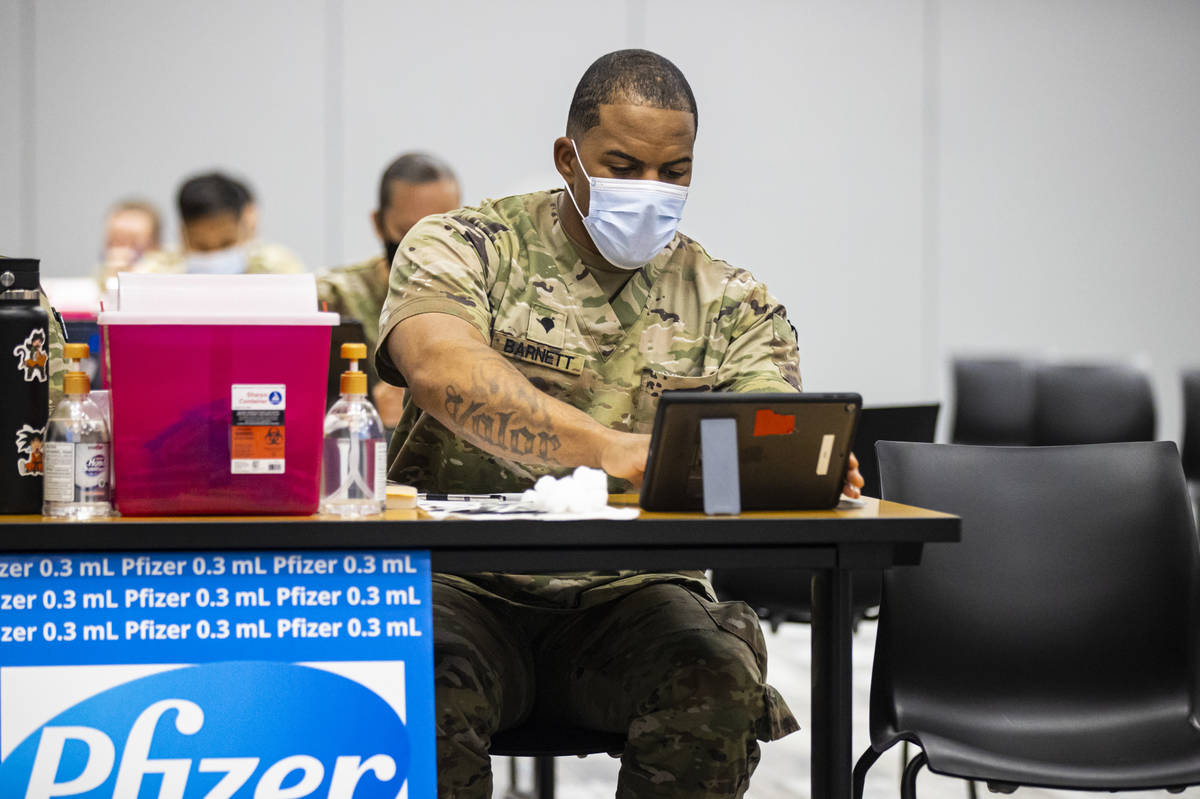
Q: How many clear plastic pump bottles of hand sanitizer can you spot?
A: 2